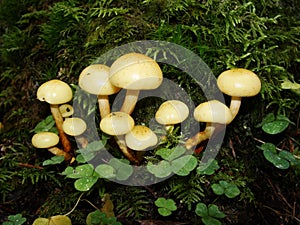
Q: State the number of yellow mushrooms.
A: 11